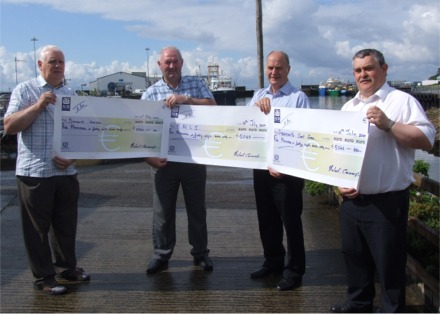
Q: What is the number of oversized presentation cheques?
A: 3